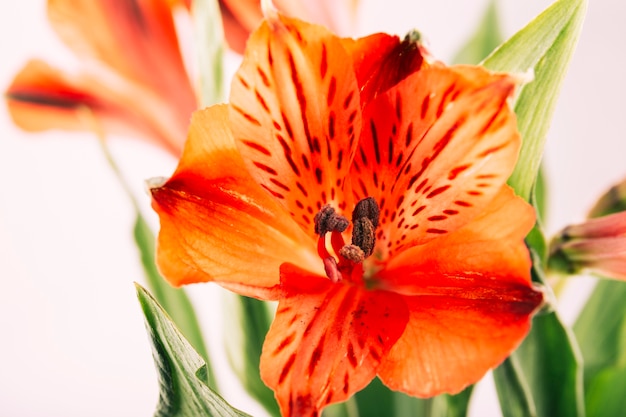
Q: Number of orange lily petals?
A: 6